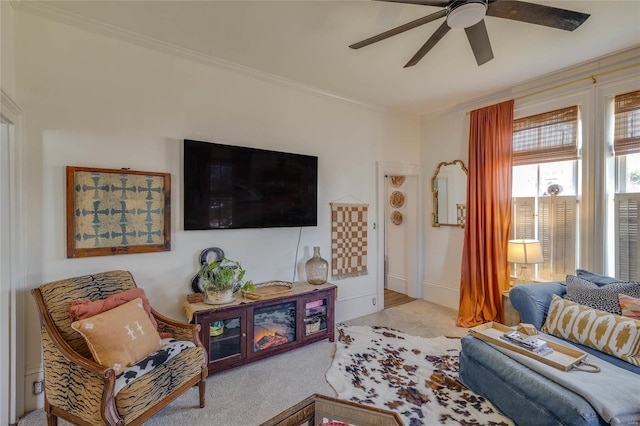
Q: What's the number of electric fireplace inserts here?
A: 1